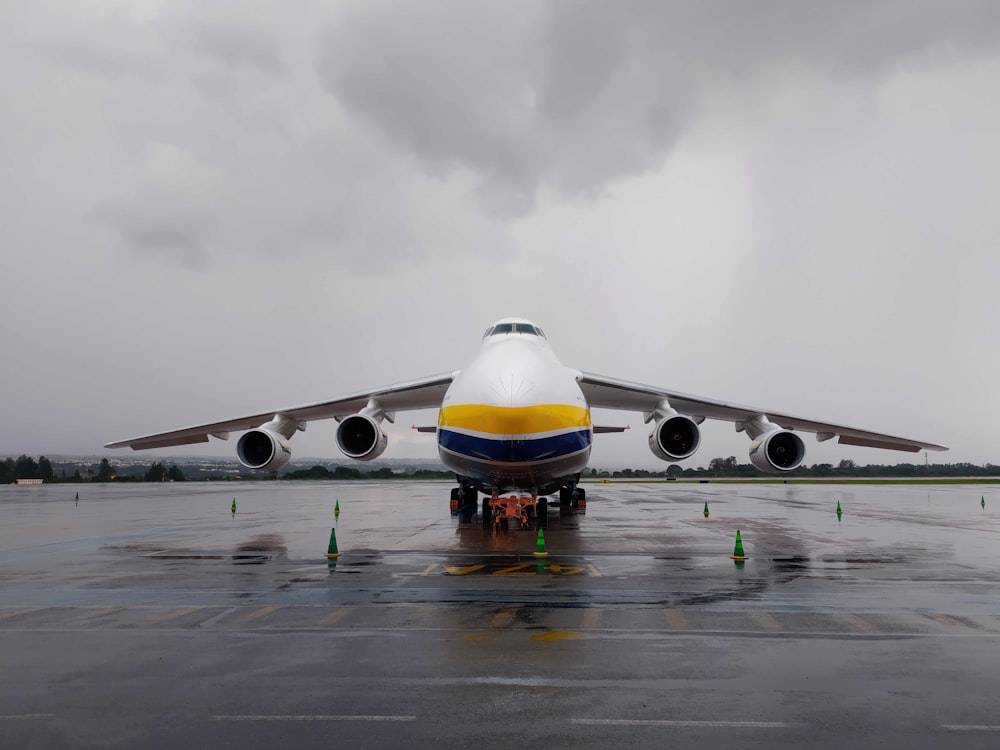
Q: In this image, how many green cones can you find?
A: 9